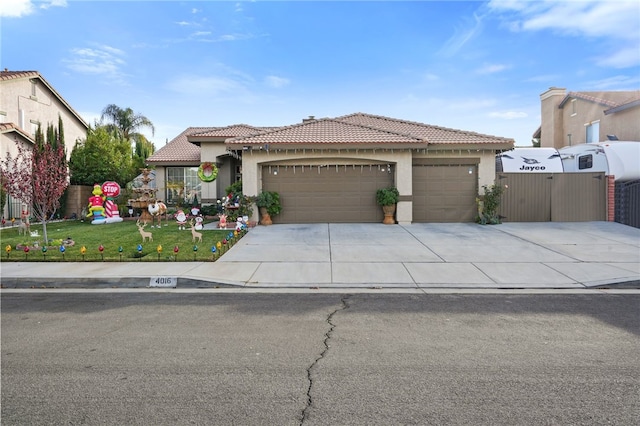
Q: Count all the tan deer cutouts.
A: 2